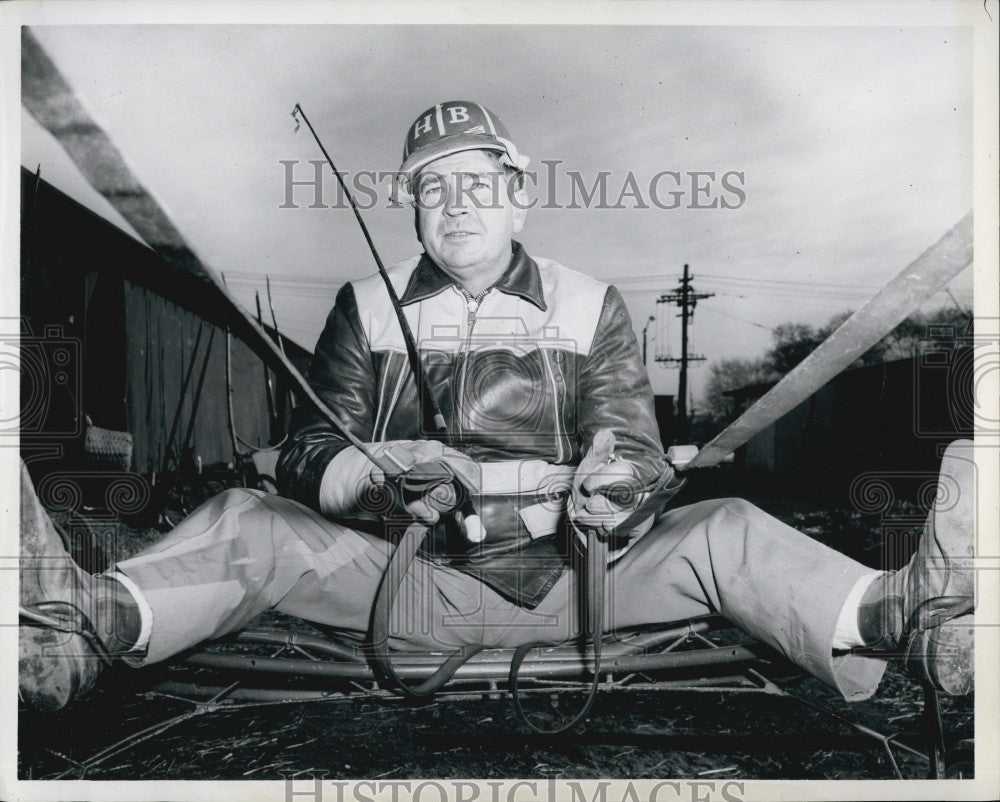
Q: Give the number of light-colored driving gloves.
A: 2